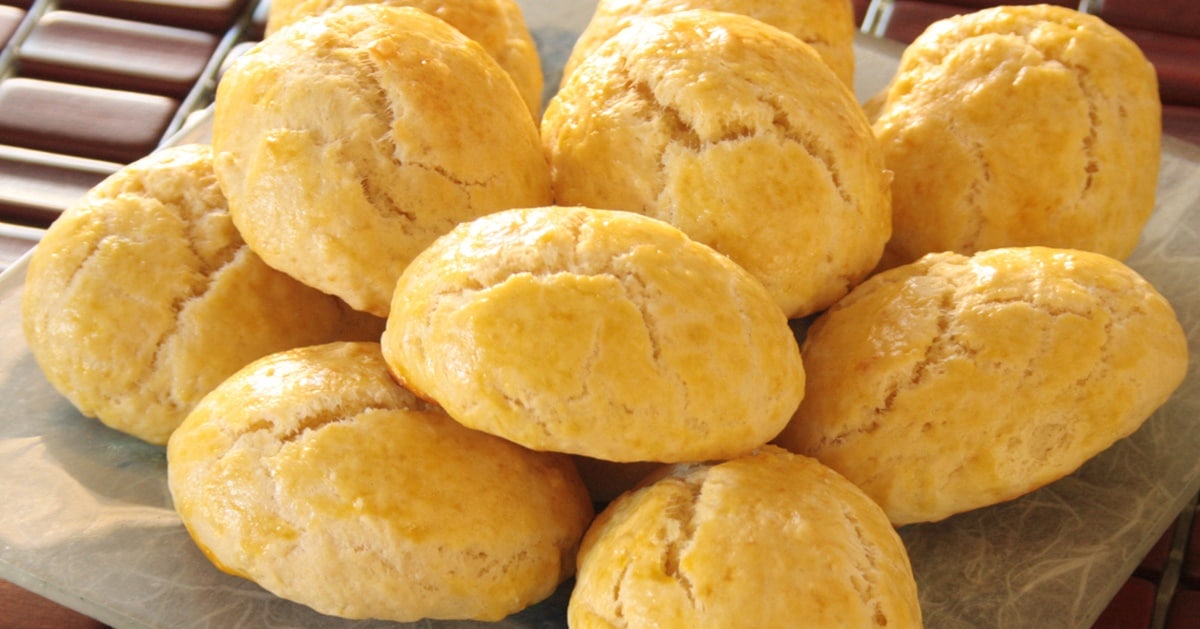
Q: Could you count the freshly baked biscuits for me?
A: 10